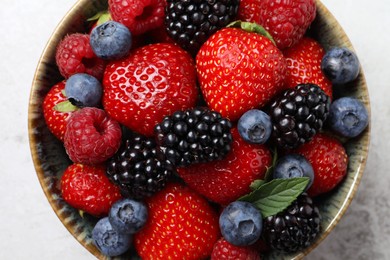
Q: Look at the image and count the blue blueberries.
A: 9